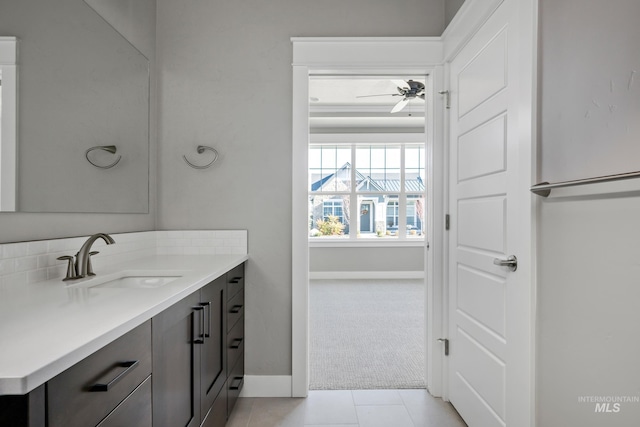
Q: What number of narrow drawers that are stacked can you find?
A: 4